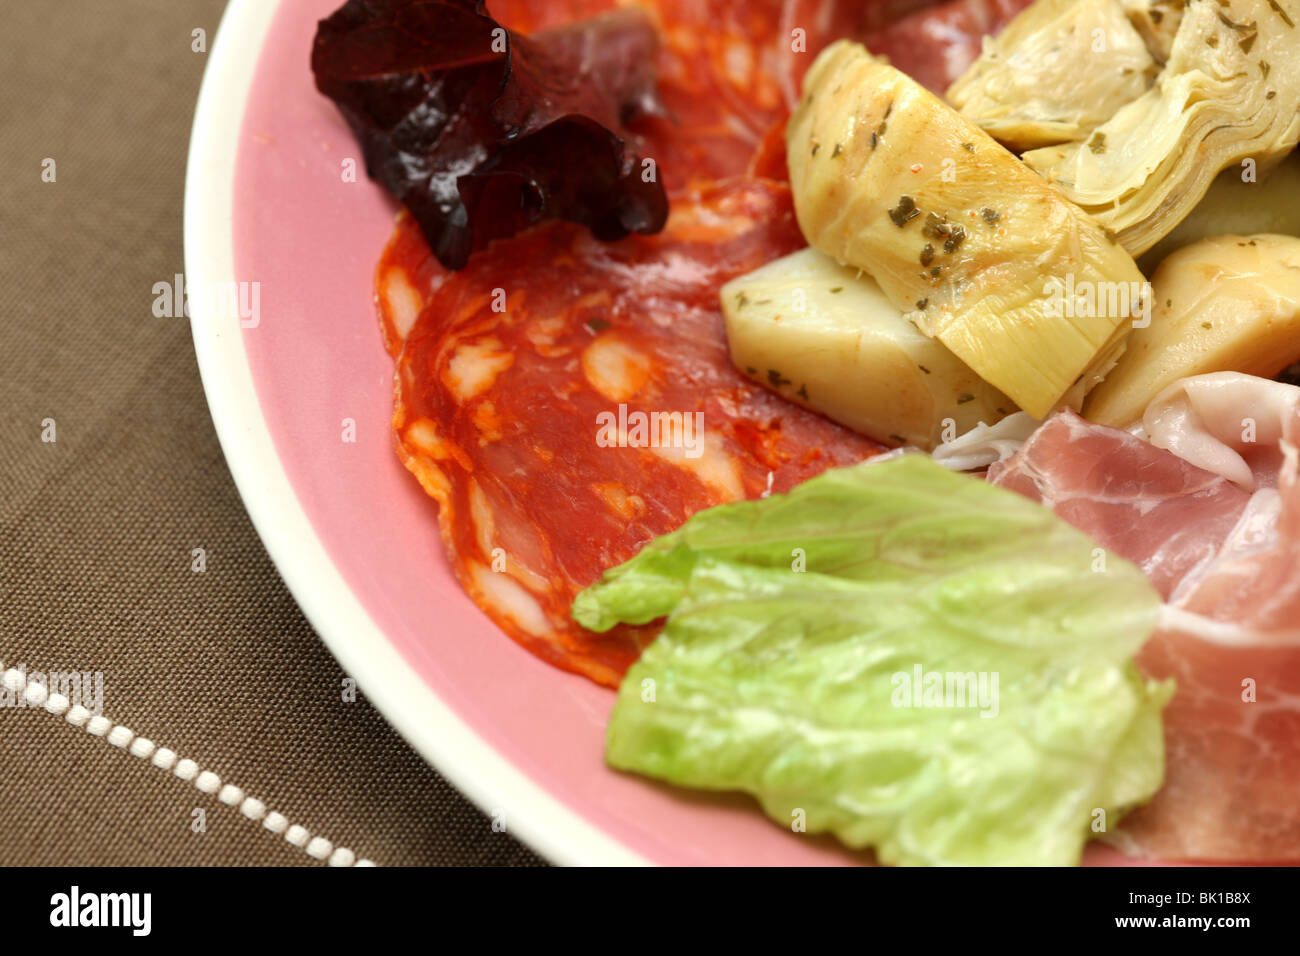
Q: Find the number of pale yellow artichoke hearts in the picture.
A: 5